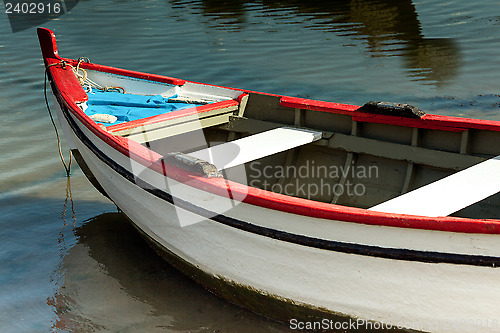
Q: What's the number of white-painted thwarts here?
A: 2